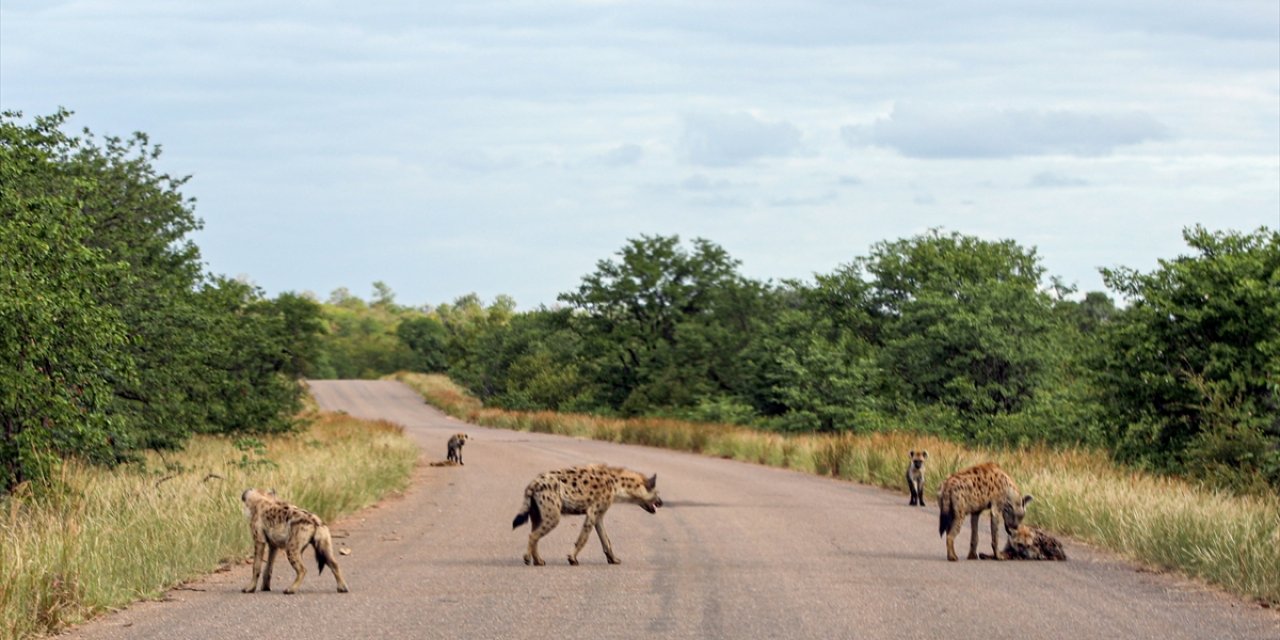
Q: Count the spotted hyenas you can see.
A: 6